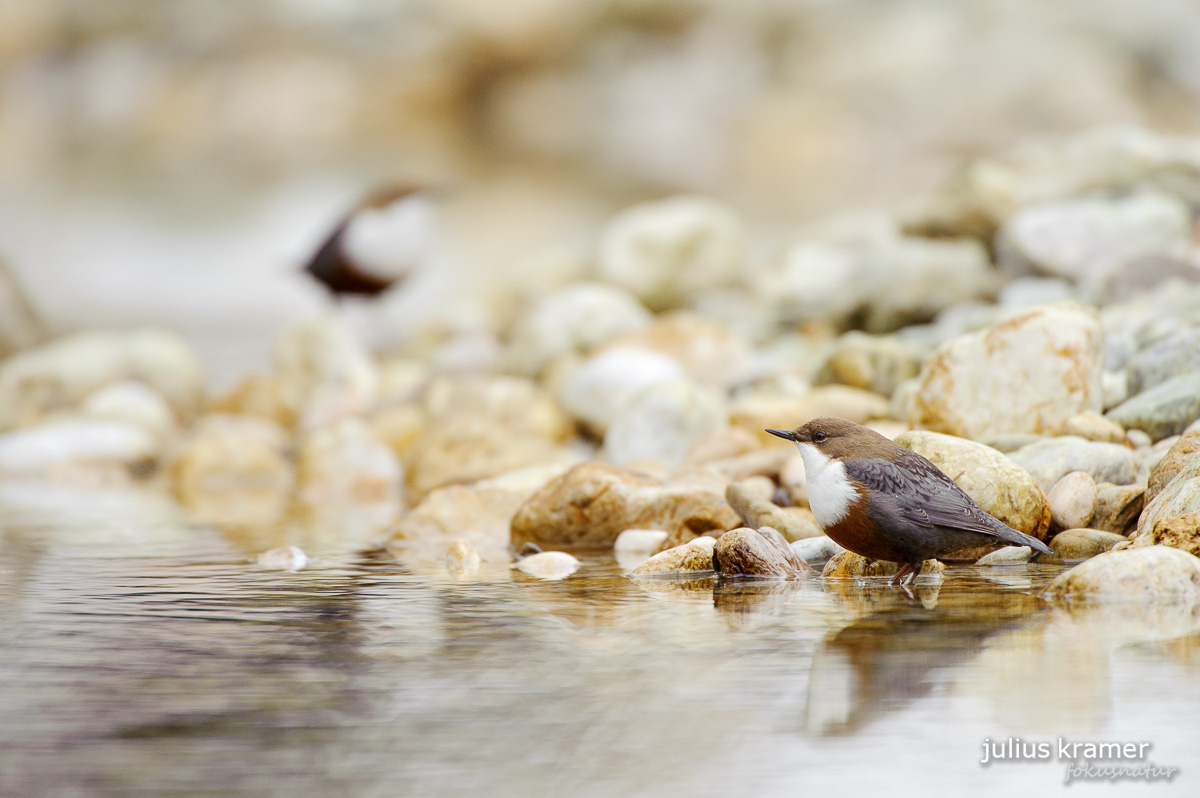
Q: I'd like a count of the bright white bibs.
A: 2